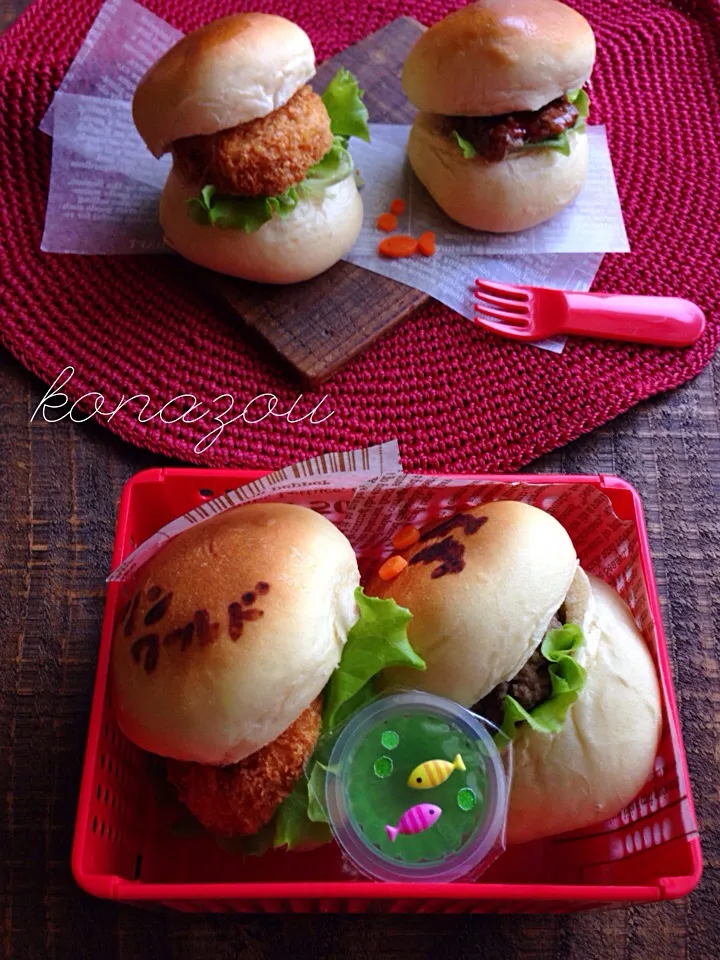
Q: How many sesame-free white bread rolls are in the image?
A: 4